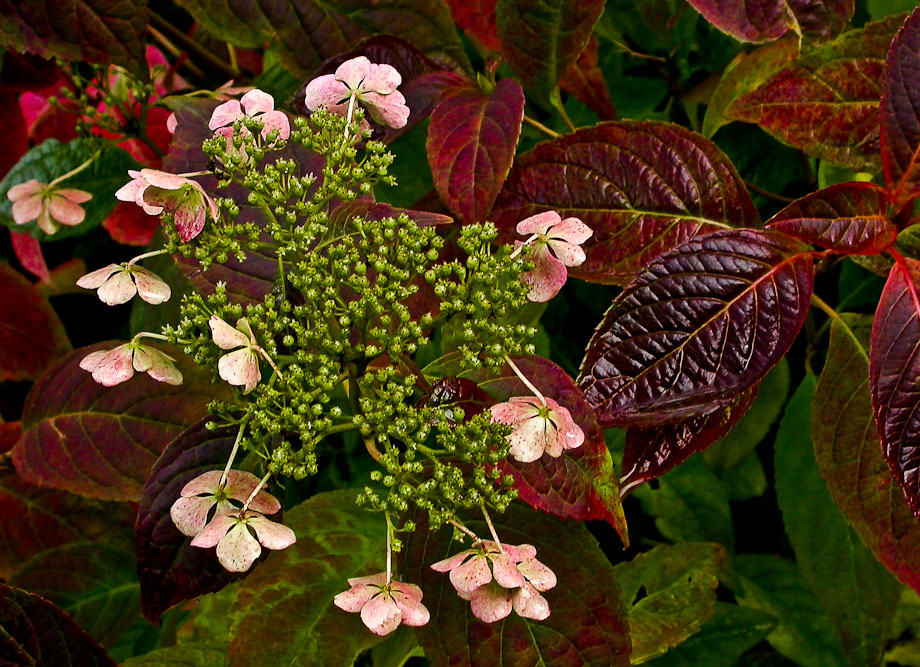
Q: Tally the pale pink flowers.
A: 14